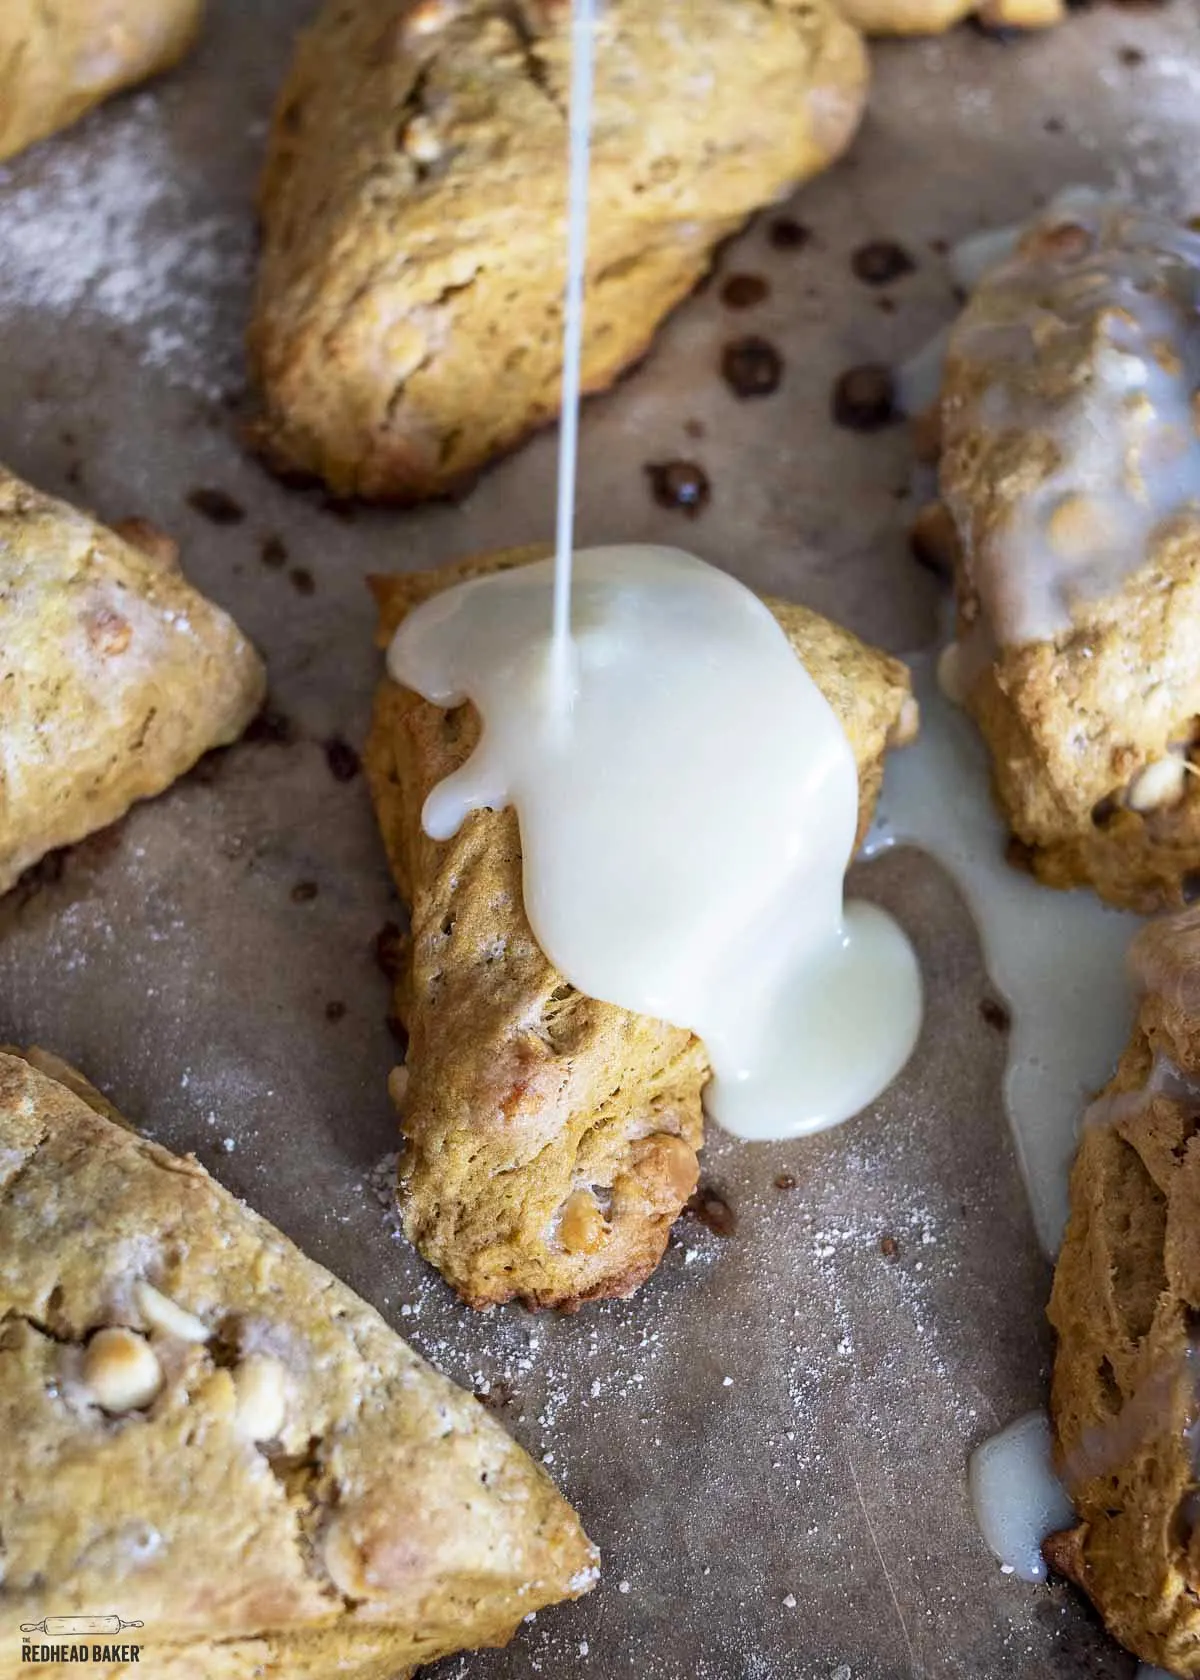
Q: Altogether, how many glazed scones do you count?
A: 3